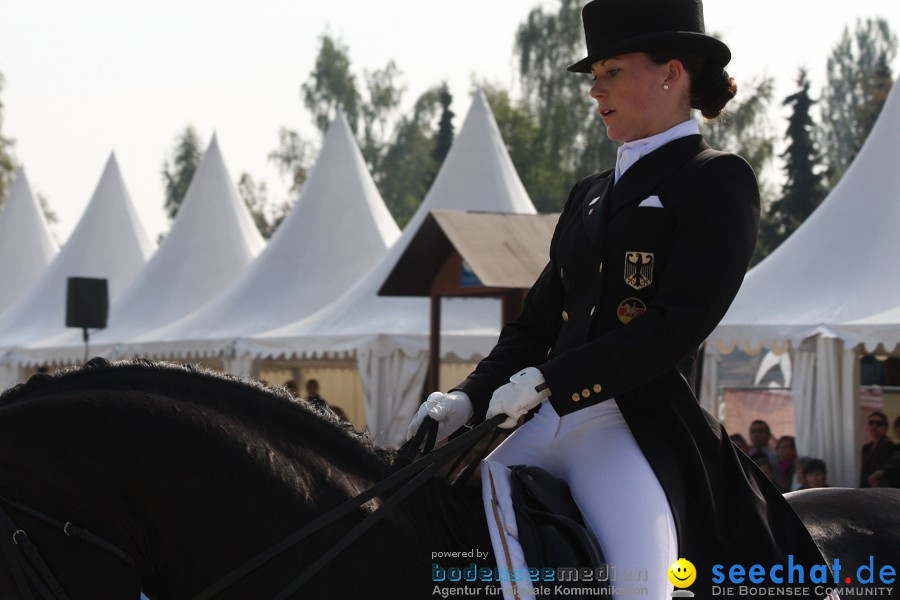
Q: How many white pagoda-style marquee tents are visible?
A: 6